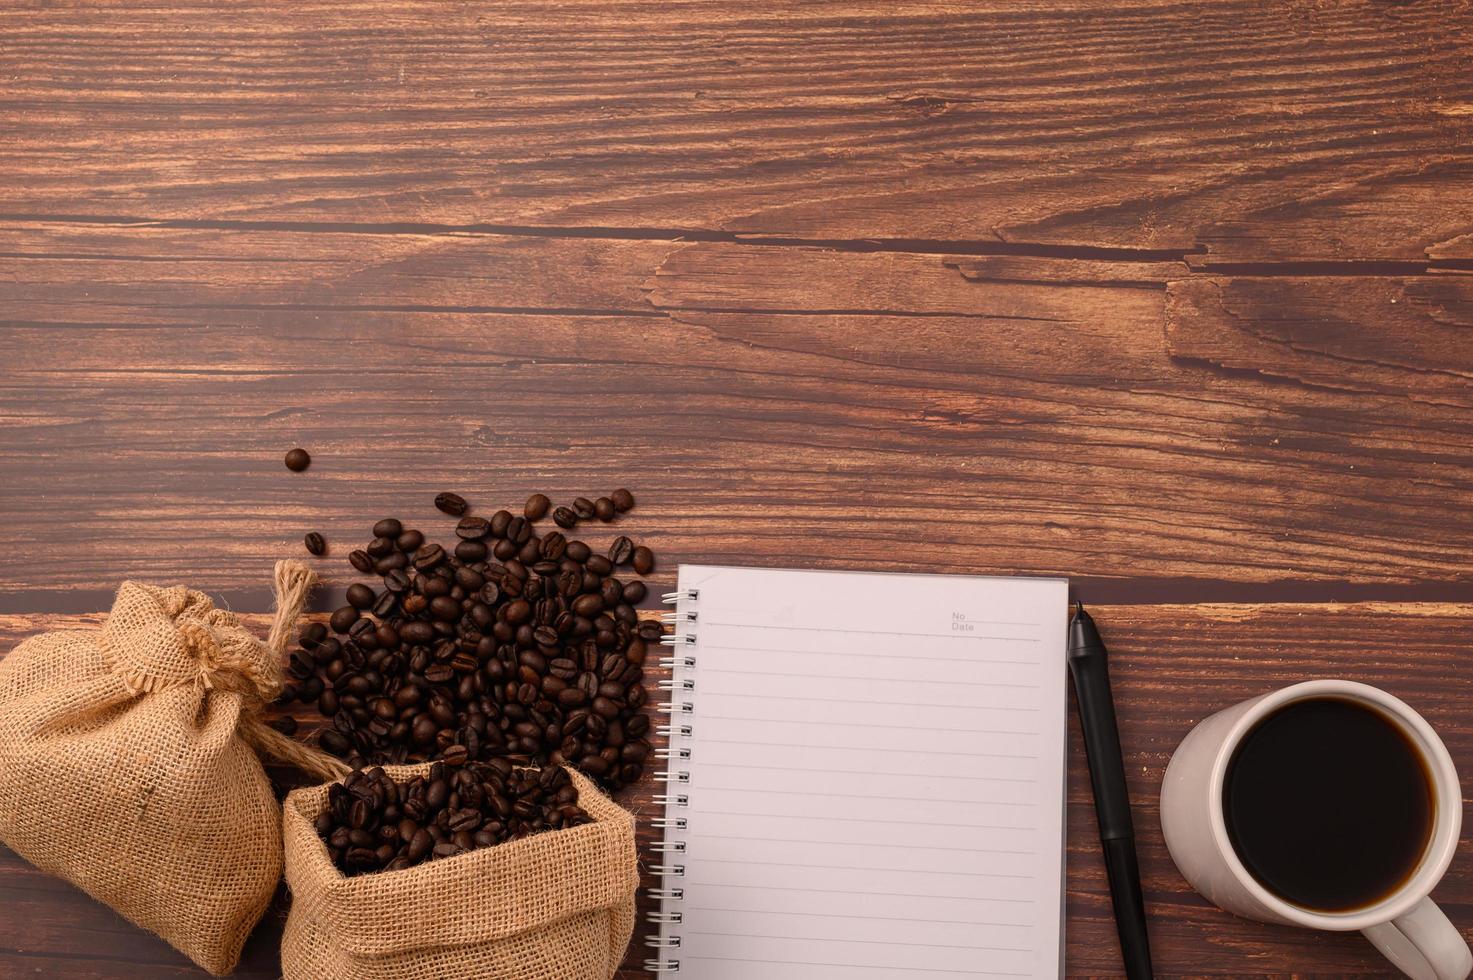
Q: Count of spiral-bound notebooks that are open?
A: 1